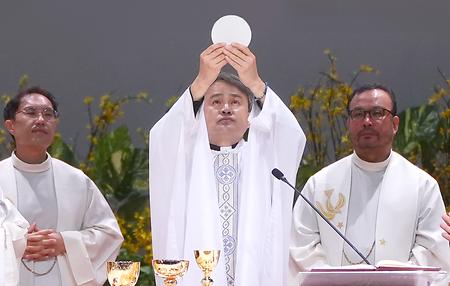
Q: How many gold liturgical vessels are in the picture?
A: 3